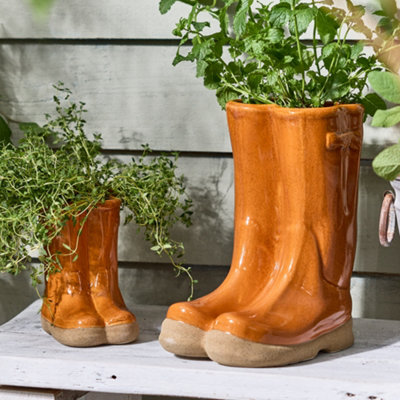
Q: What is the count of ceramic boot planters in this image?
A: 2